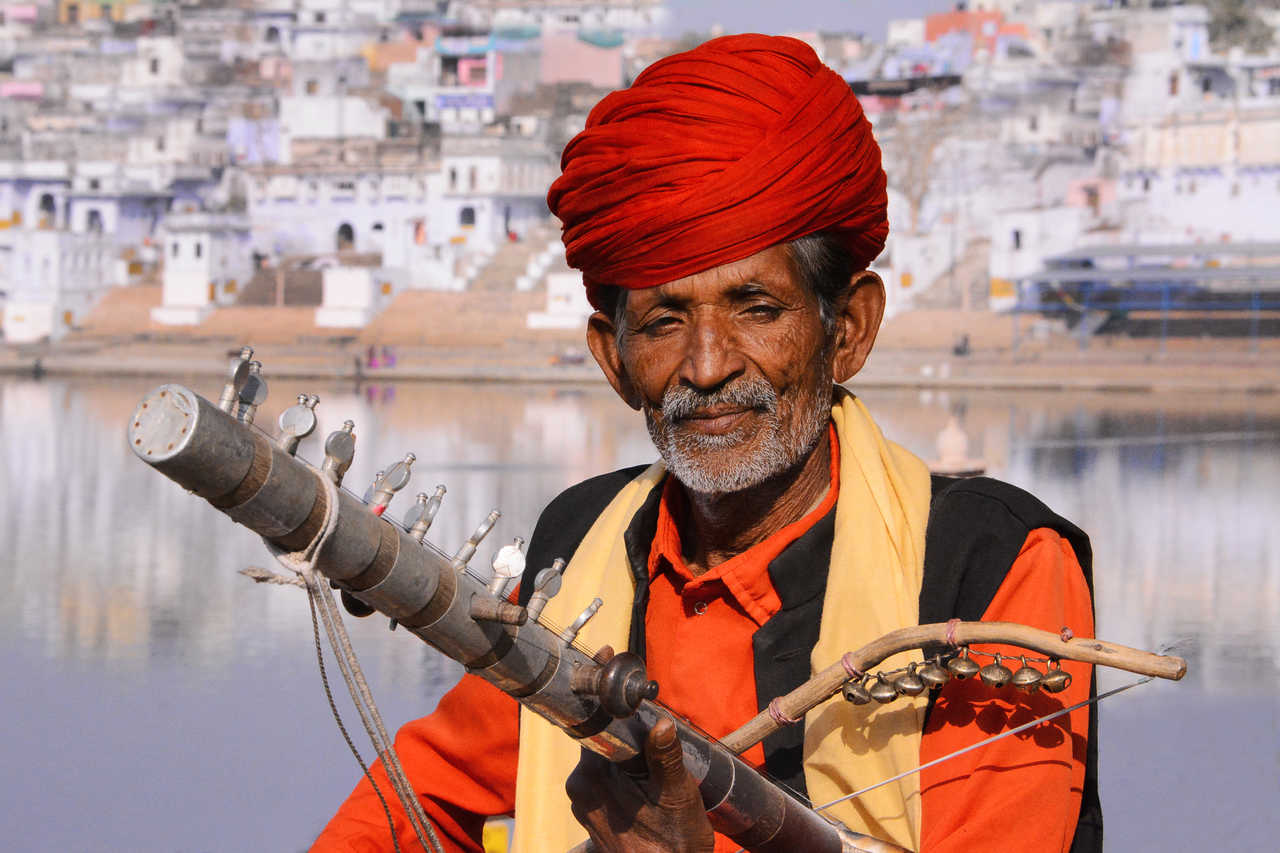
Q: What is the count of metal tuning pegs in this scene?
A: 13